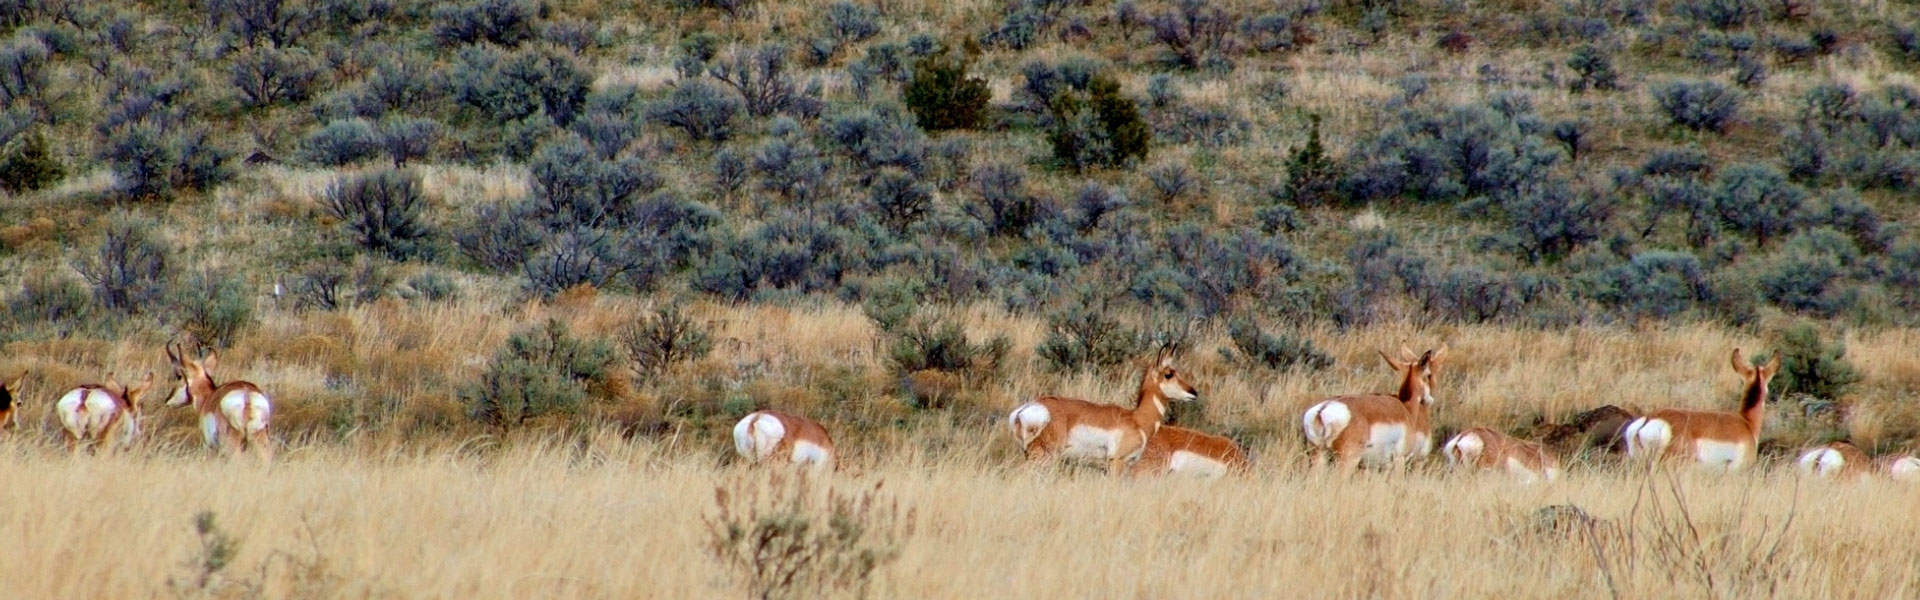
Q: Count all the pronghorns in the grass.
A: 12